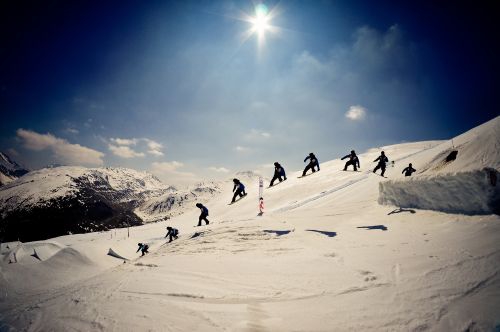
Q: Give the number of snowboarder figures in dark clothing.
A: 9